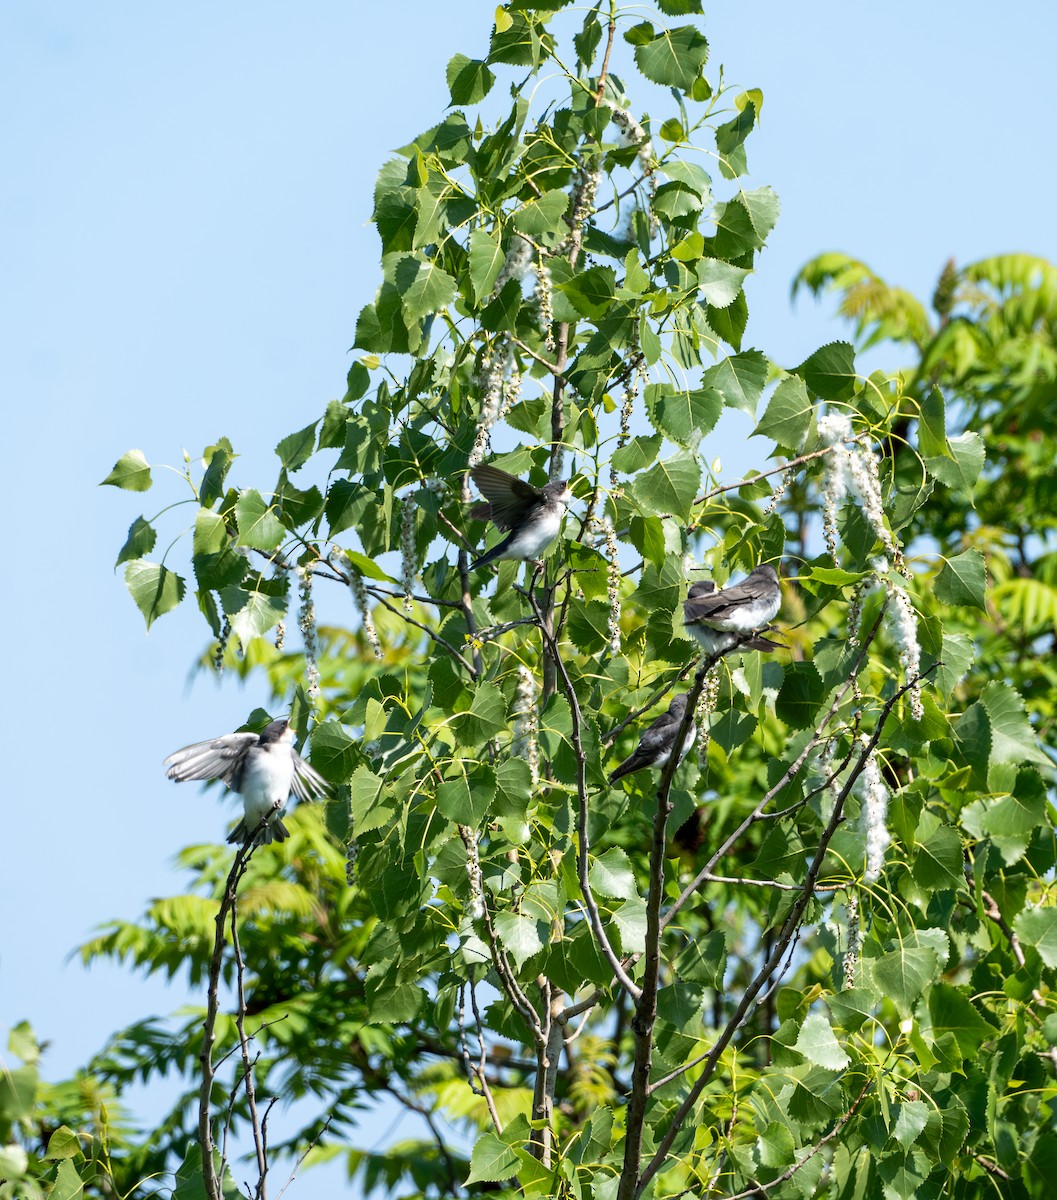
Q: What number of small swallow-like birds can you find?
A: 5